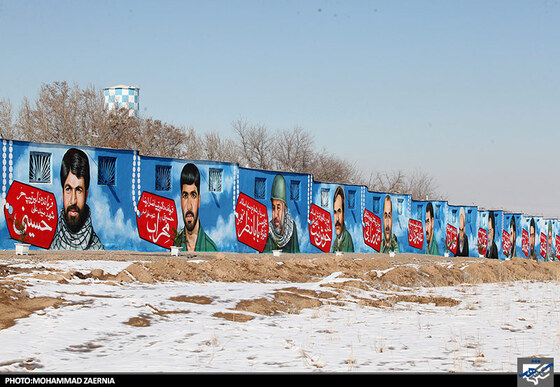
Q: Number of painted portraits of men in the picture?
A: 11